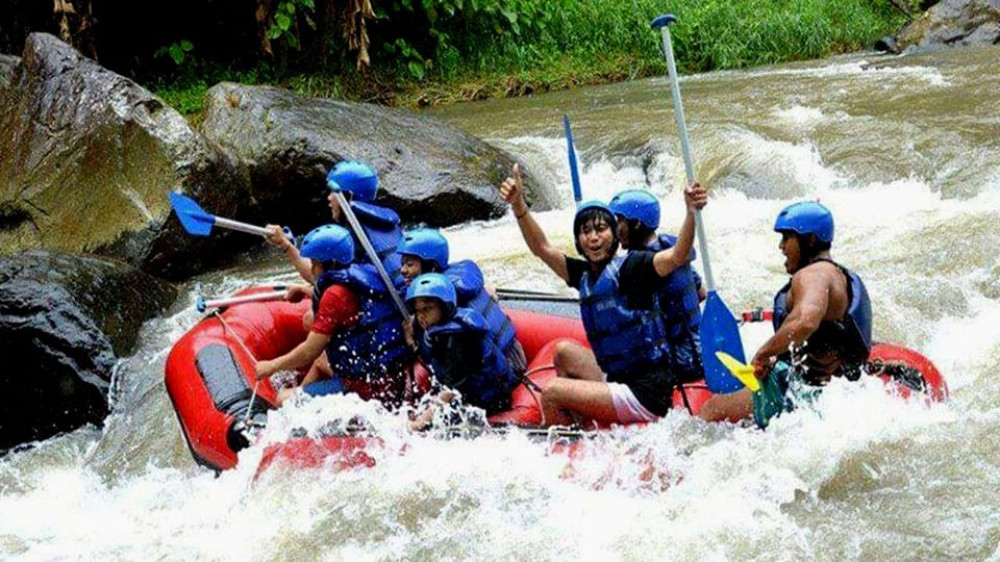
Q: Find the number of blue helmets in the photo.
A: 7